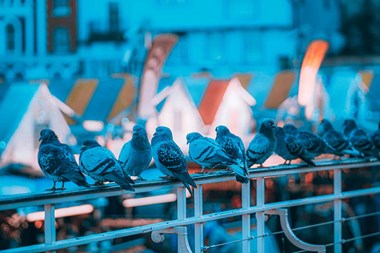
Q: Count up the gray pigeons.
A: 12